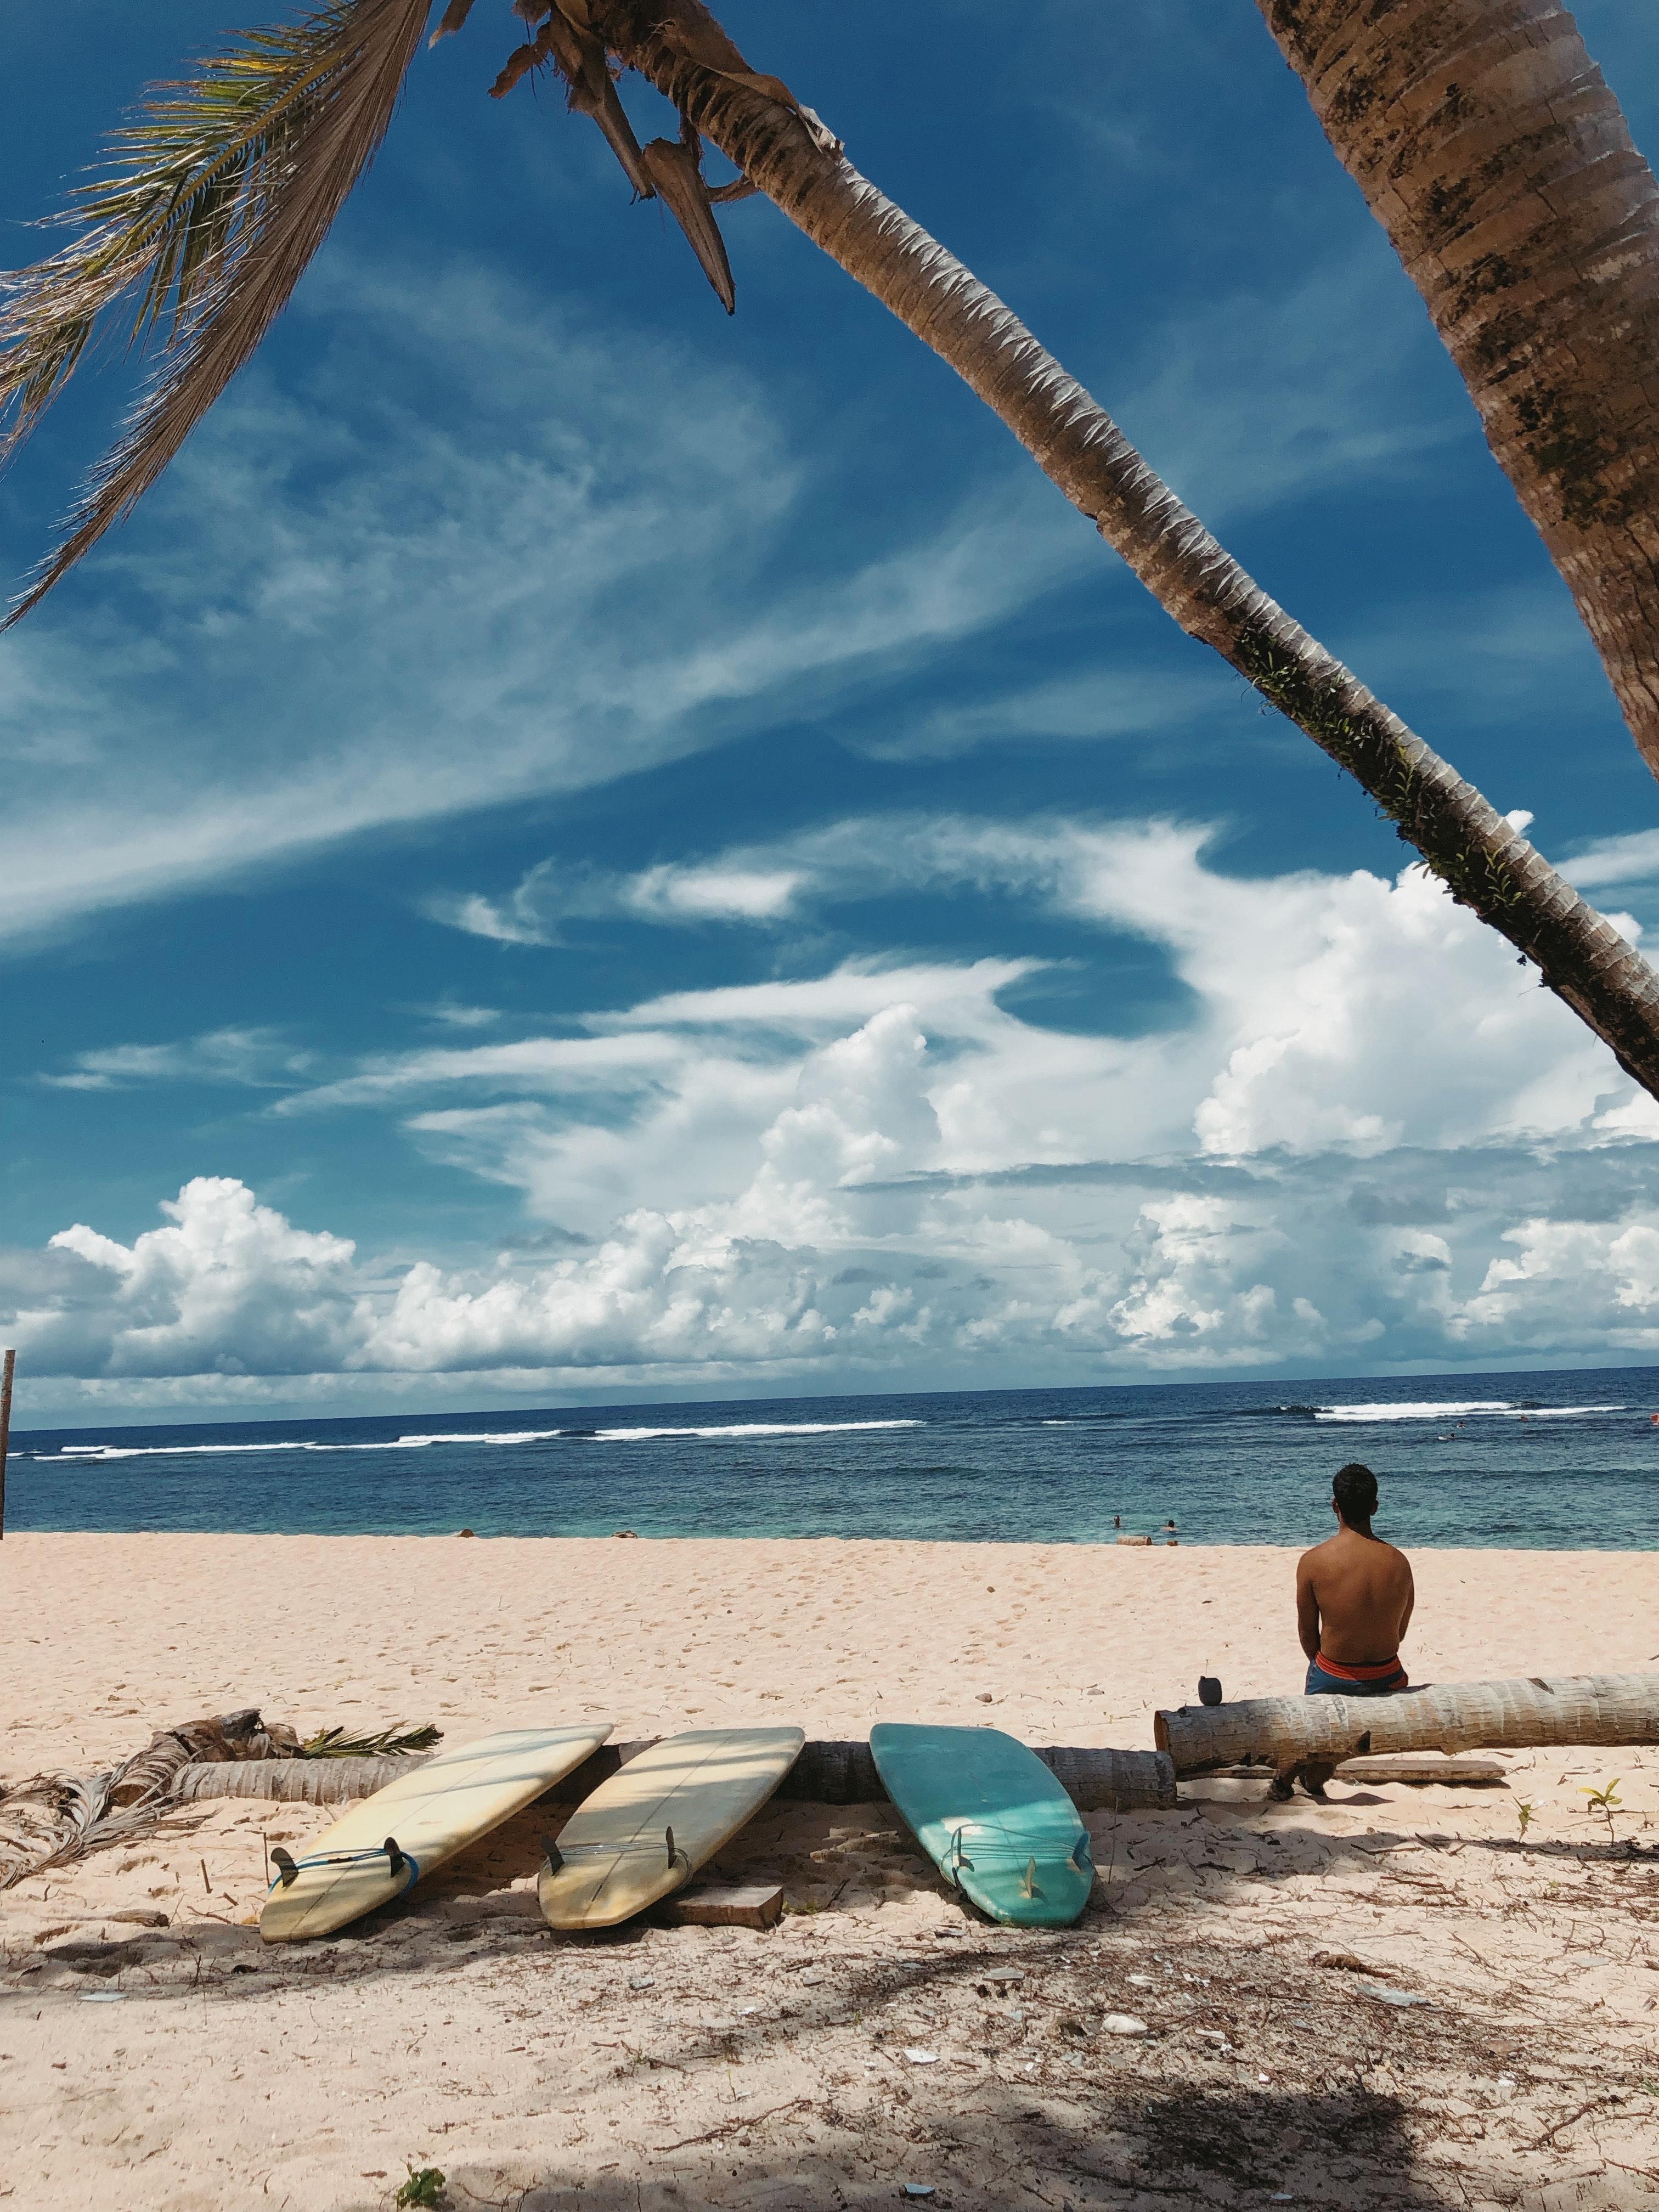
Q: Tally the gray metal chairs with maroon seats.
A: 0